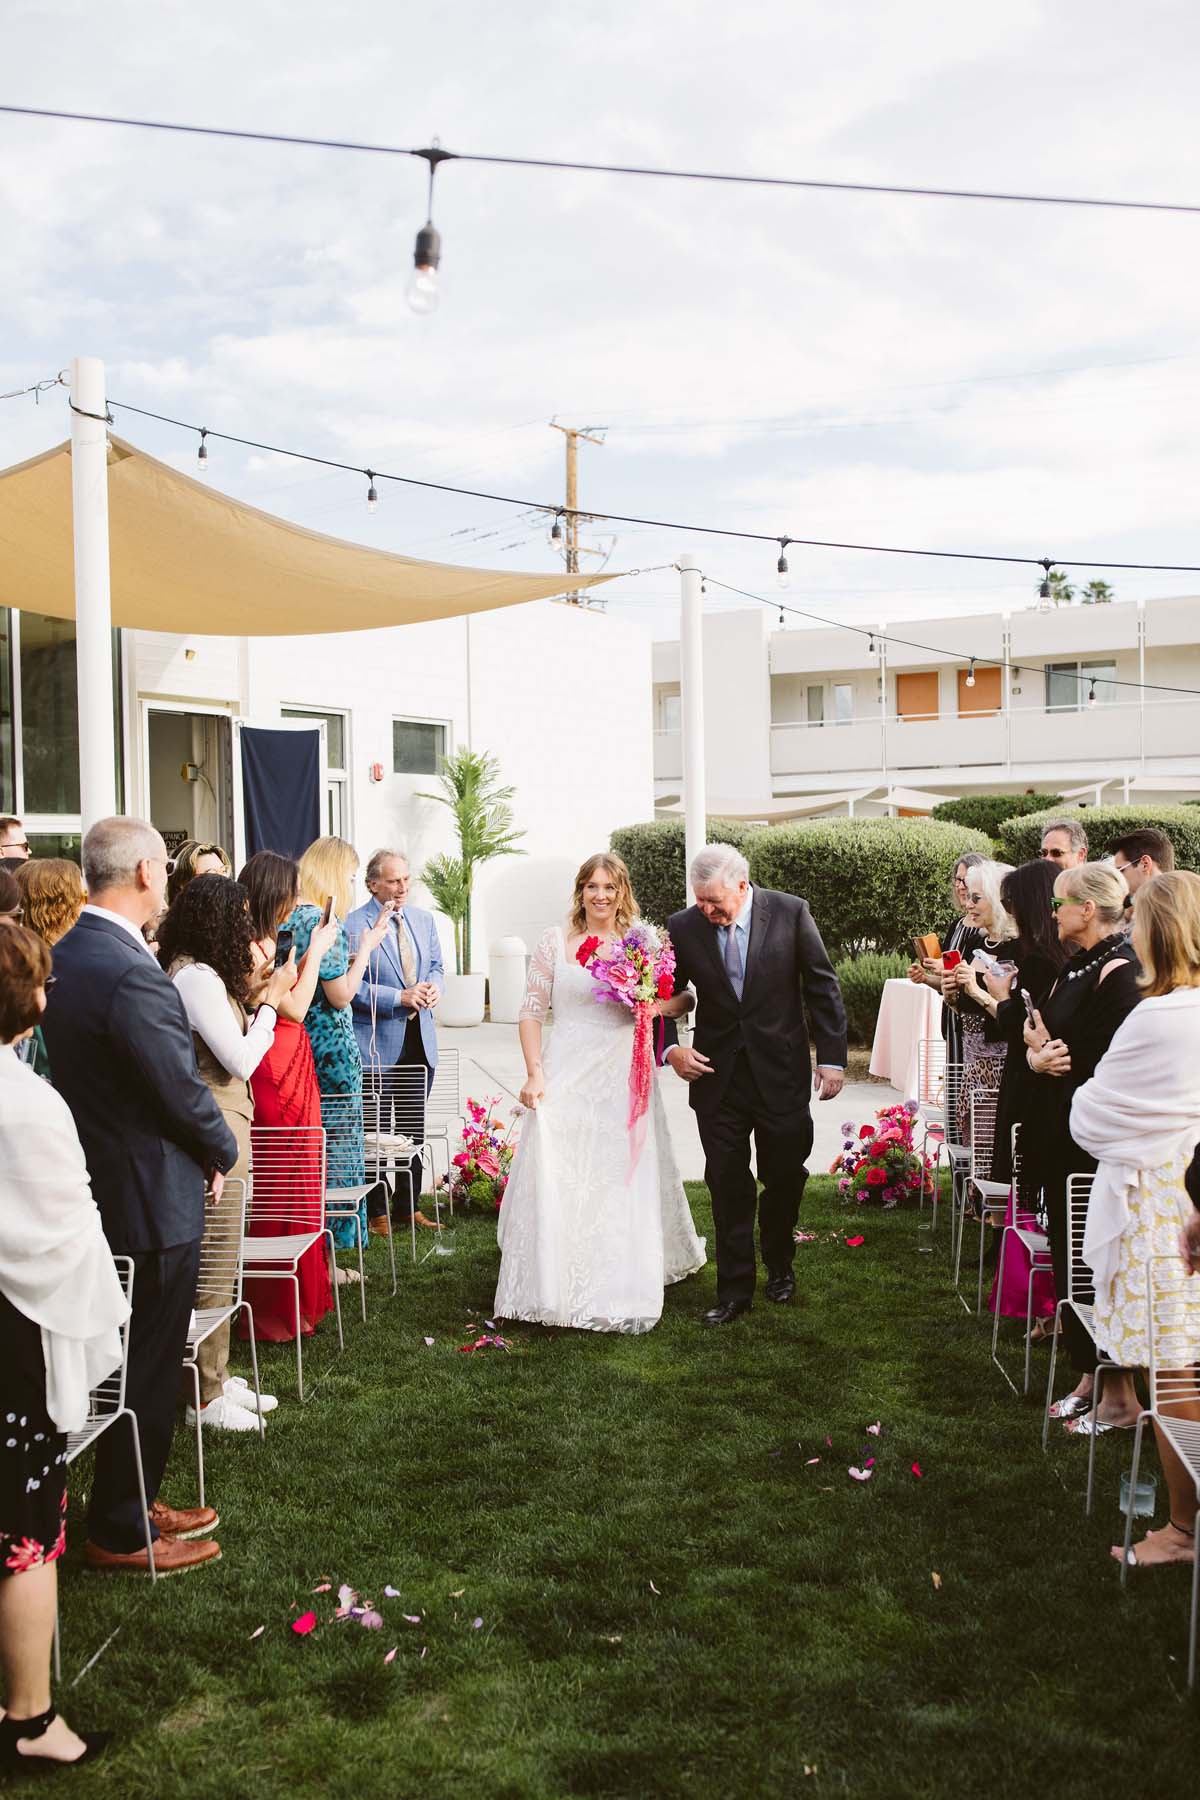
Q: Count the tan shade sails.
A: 1